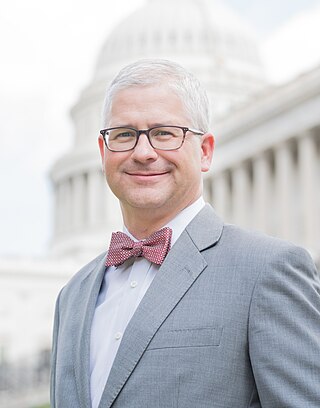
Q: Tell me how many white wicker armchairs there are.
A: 0